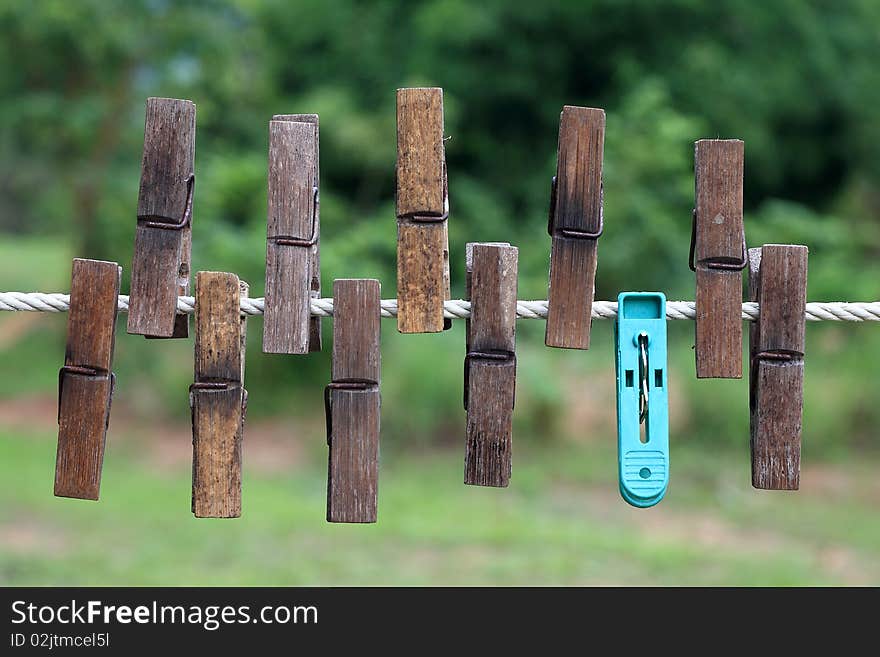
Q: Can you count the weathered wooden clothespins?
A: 10